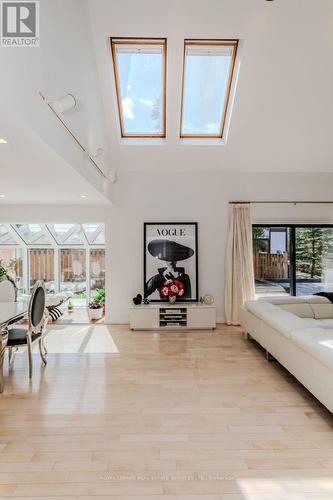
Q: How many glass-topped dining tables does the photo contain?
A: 1